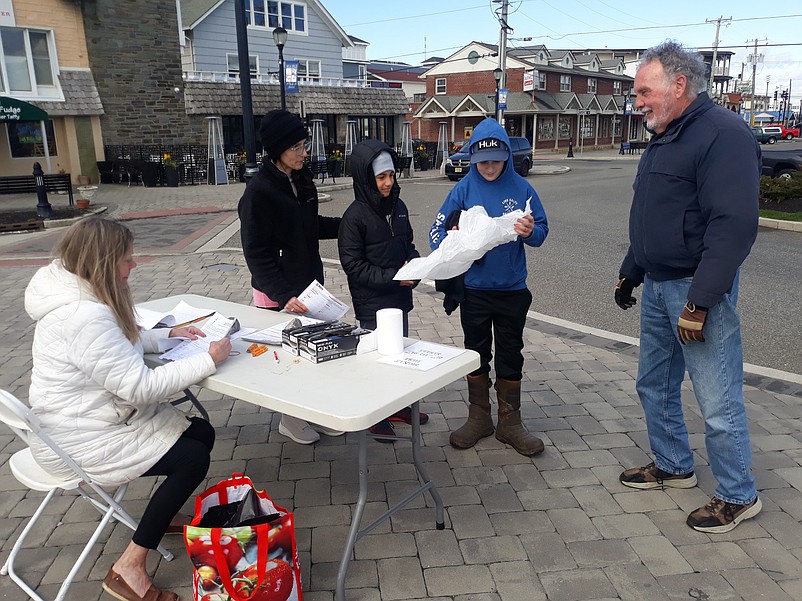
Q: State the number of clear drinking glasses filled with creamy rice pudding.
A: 0